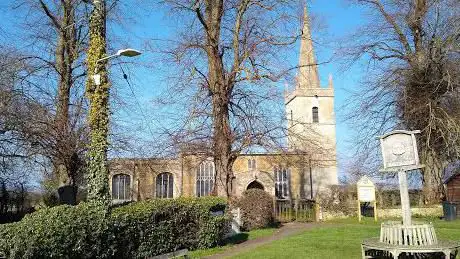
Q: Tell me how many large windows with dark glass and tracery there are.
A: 4